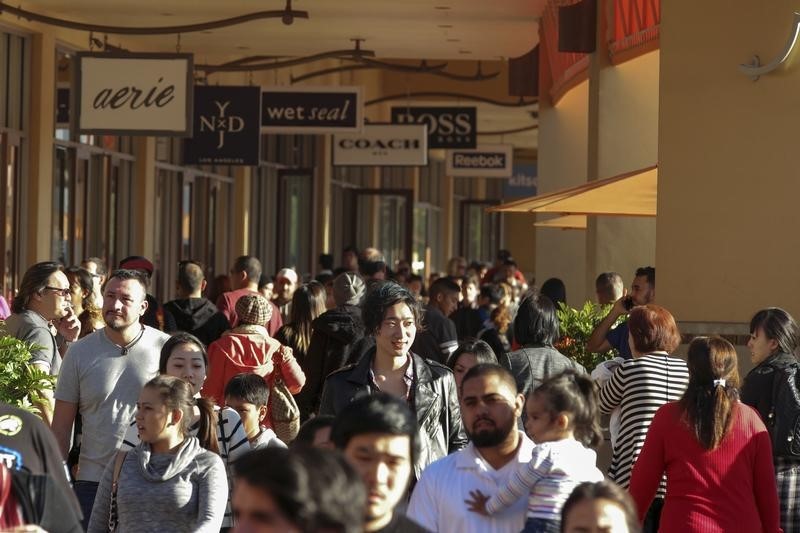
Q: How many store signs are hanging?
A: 7